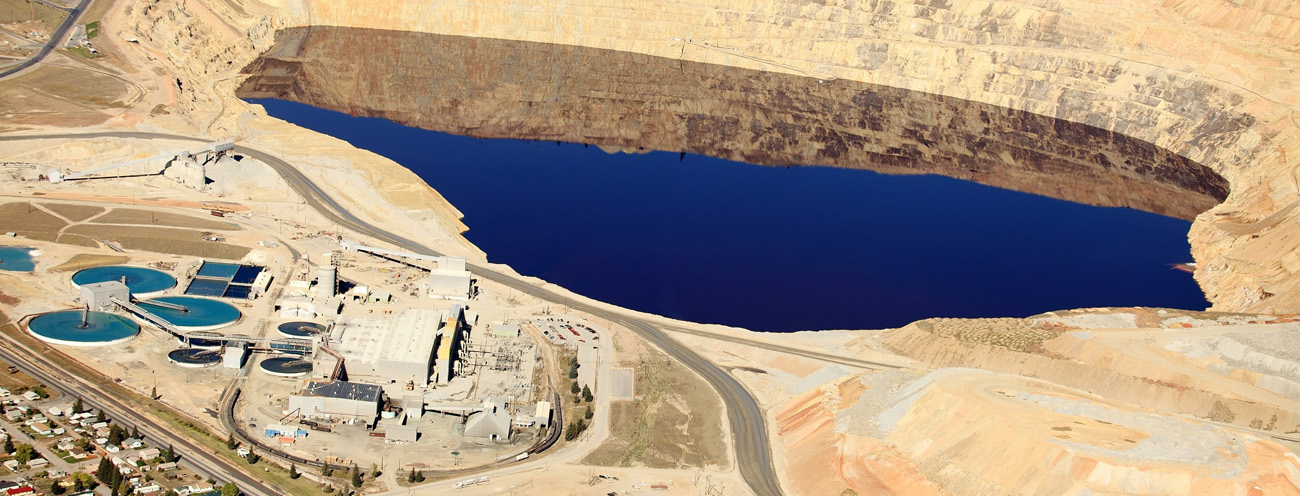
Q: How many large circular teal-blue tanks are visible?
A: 3